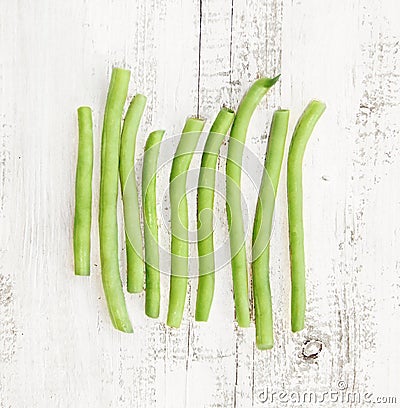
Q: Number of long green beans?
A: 9